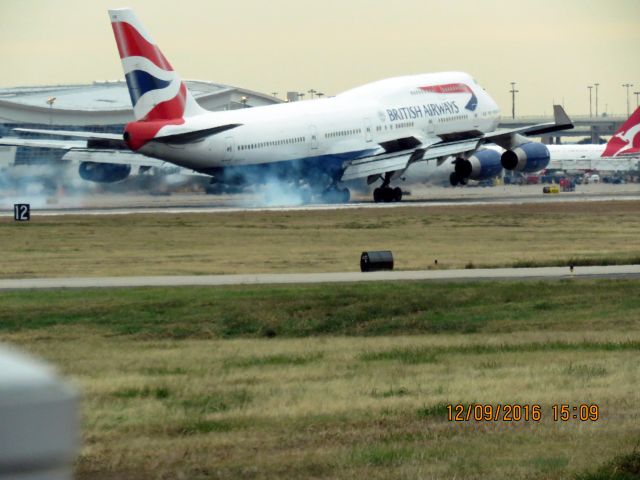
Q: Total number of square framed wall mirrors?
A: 0